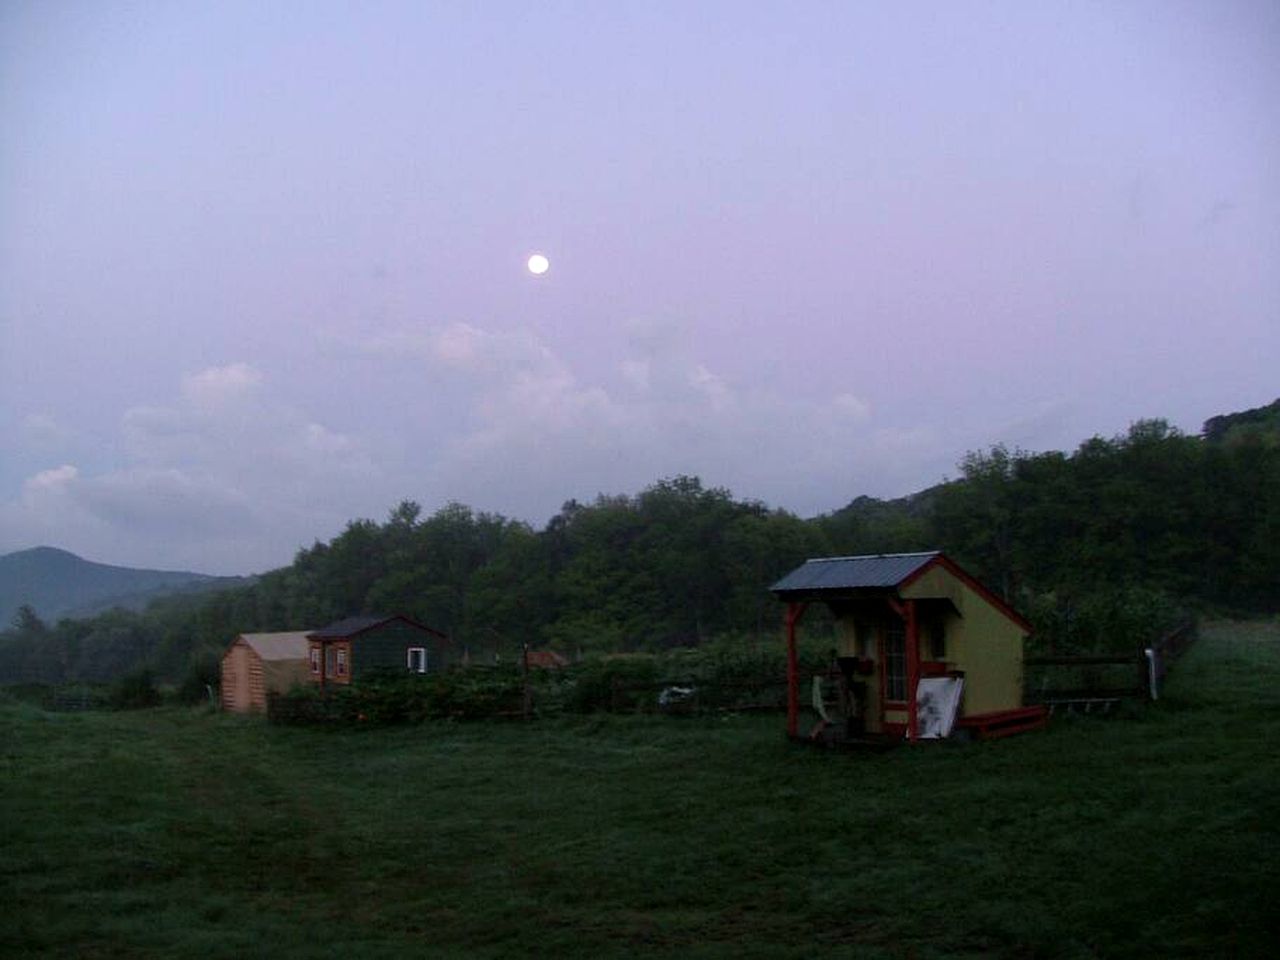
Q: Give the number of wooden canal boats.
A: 0